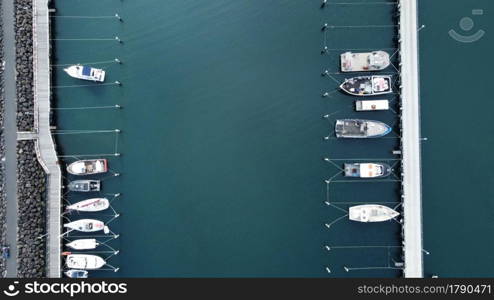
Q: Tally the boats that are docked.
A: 14